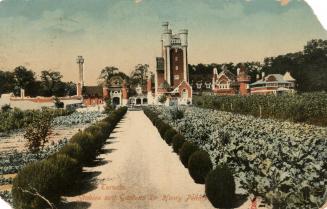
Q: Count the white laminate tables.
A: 0